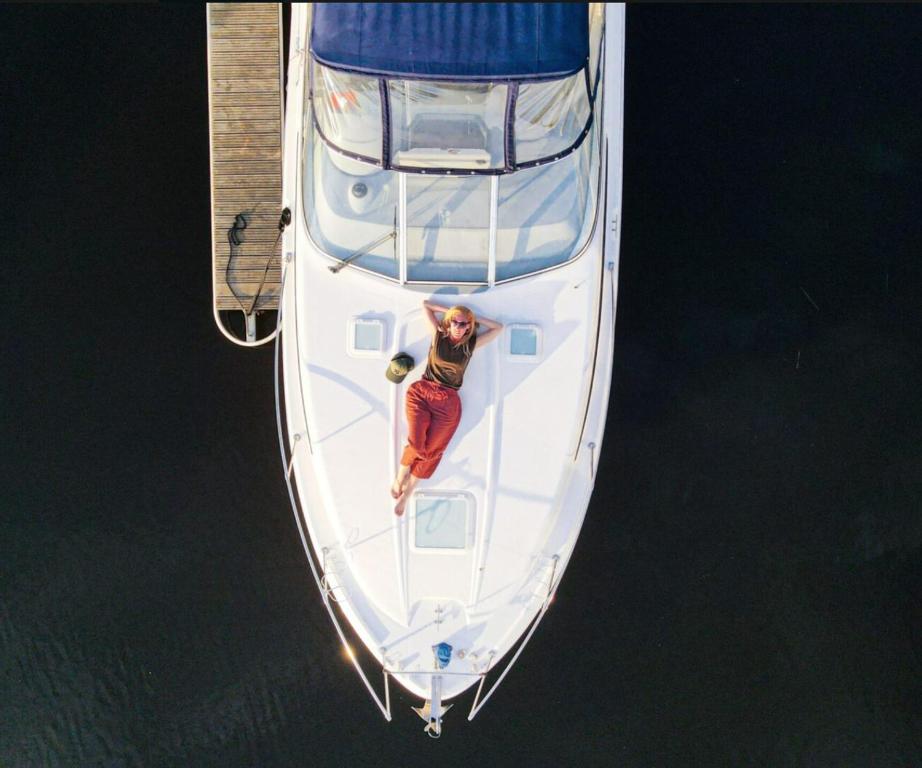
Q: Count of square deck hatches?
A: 3